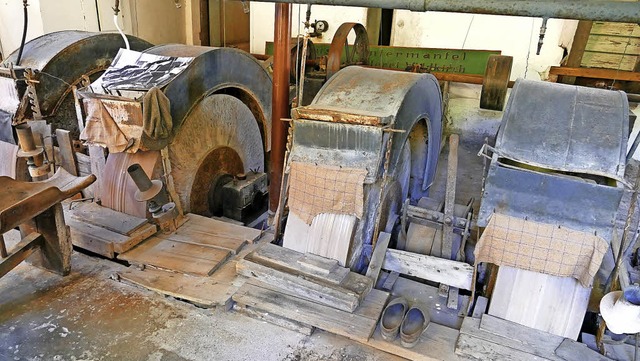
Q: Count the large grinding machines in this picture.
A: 4